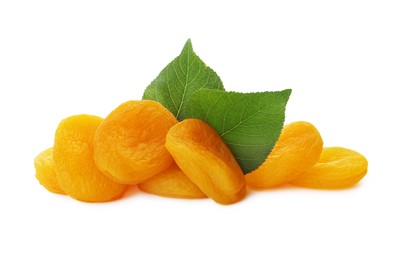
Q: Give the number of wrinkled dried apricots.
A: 7